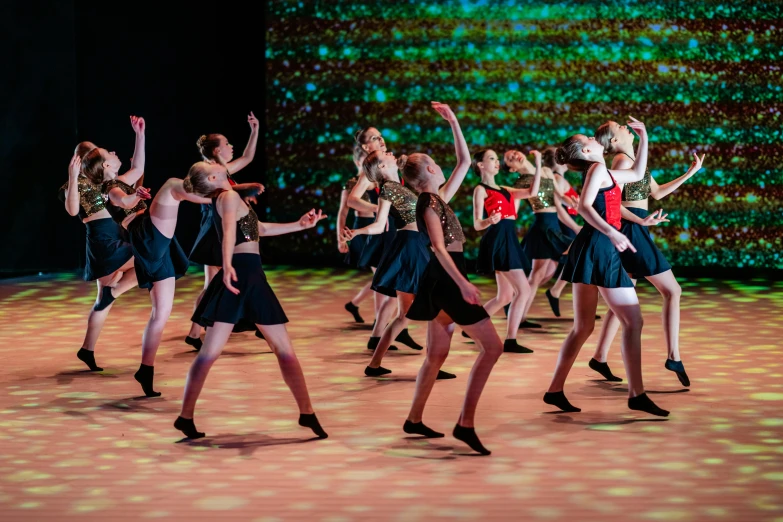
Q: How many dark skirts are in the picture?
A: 13